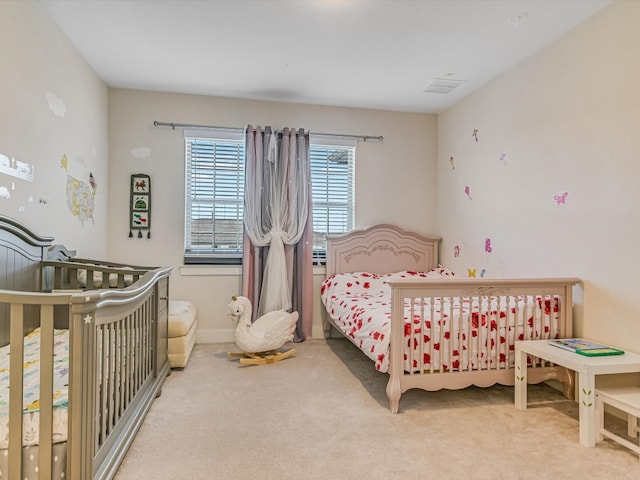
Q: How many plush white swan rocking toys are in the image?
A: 1